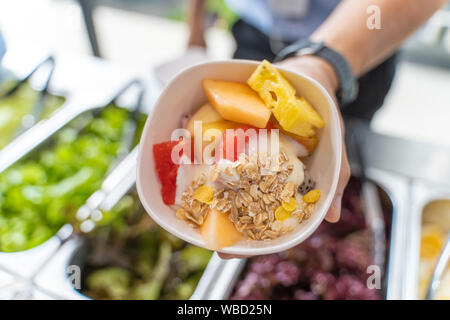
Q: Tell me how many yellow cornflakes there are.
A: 4